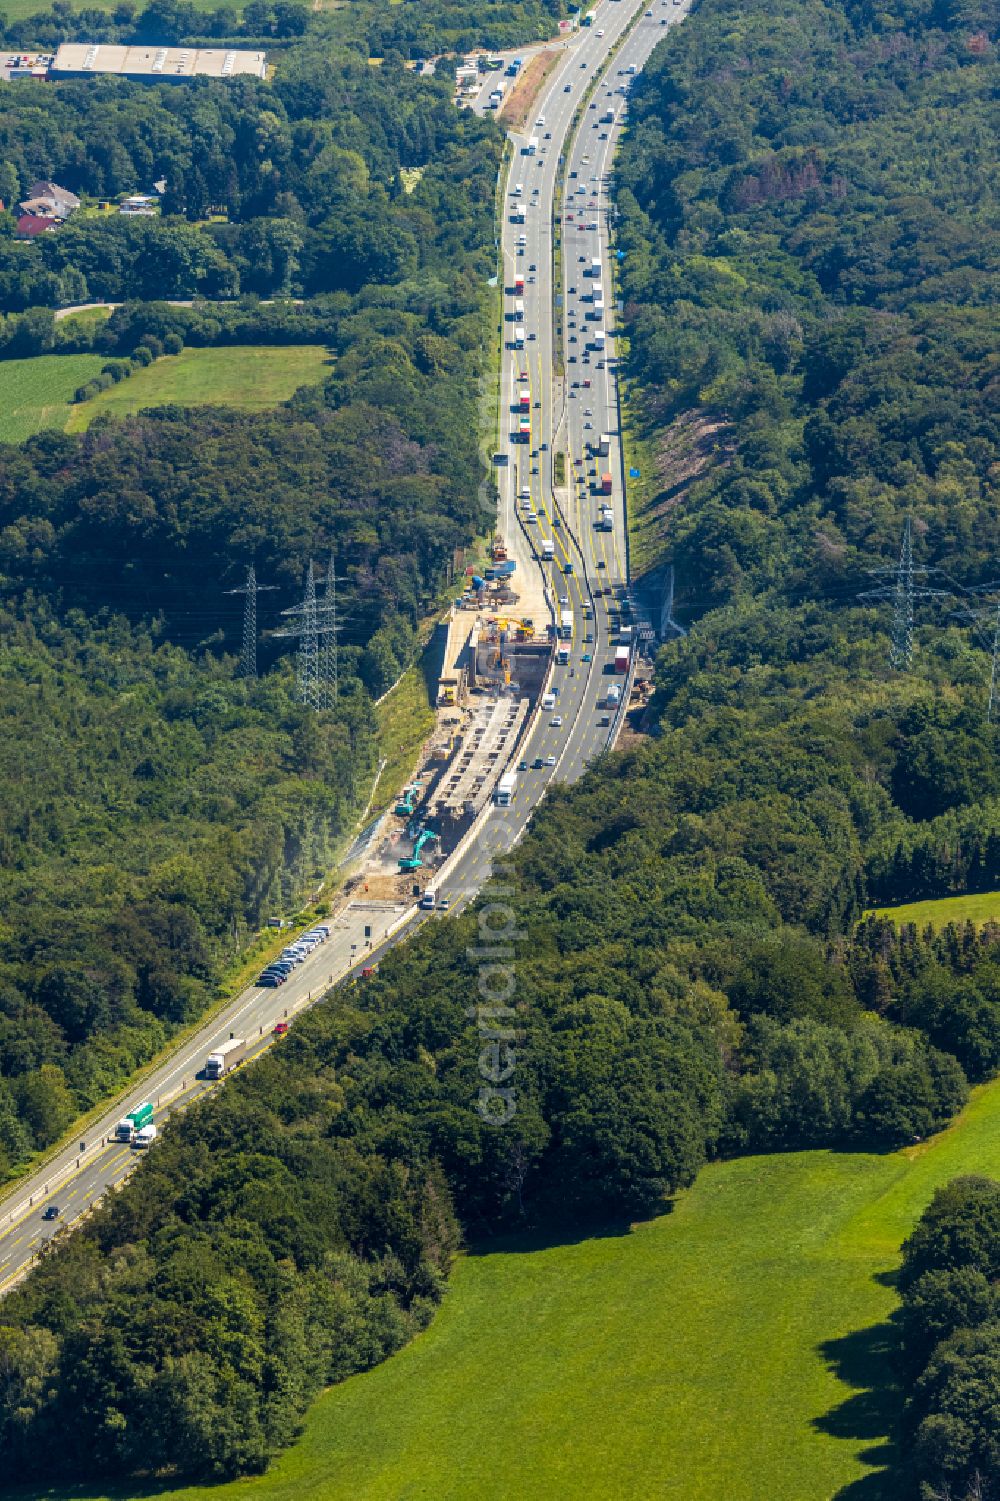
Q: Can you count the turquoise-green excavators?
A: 2